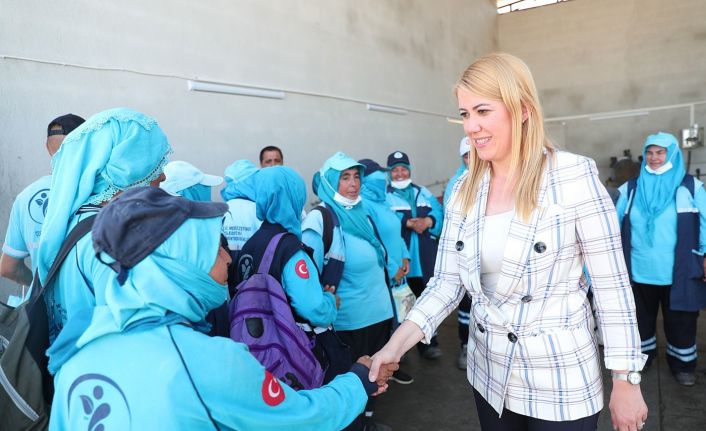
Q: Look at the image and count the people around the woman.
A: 13